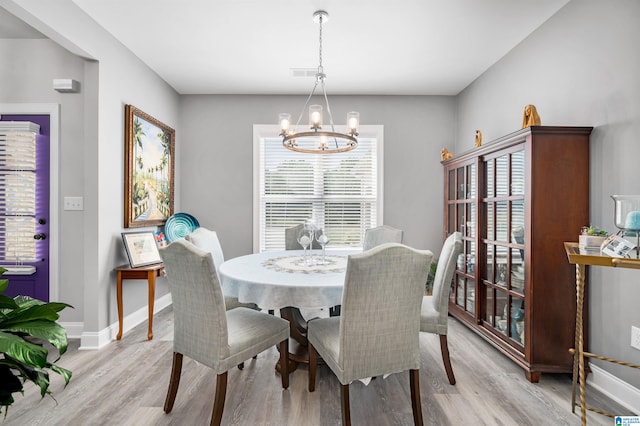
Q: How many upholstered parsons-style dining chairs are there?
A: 6